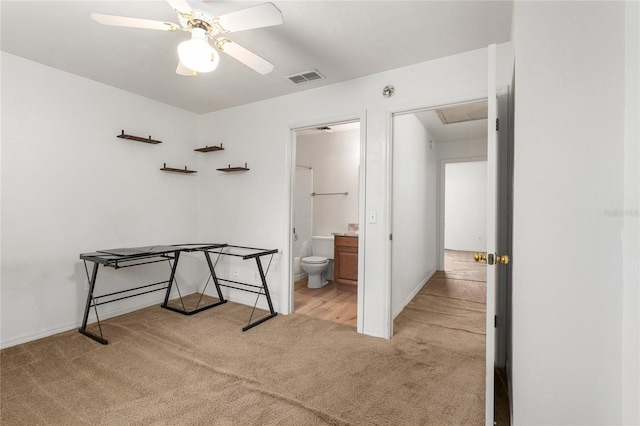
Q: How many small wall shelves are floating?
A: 4